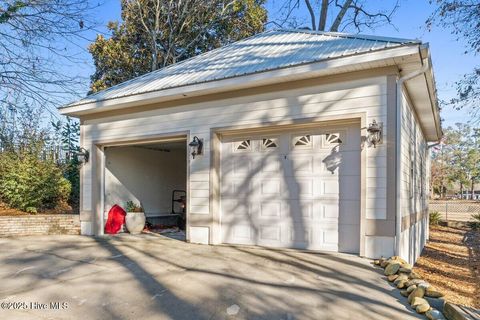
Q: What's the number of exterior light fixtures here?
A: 3